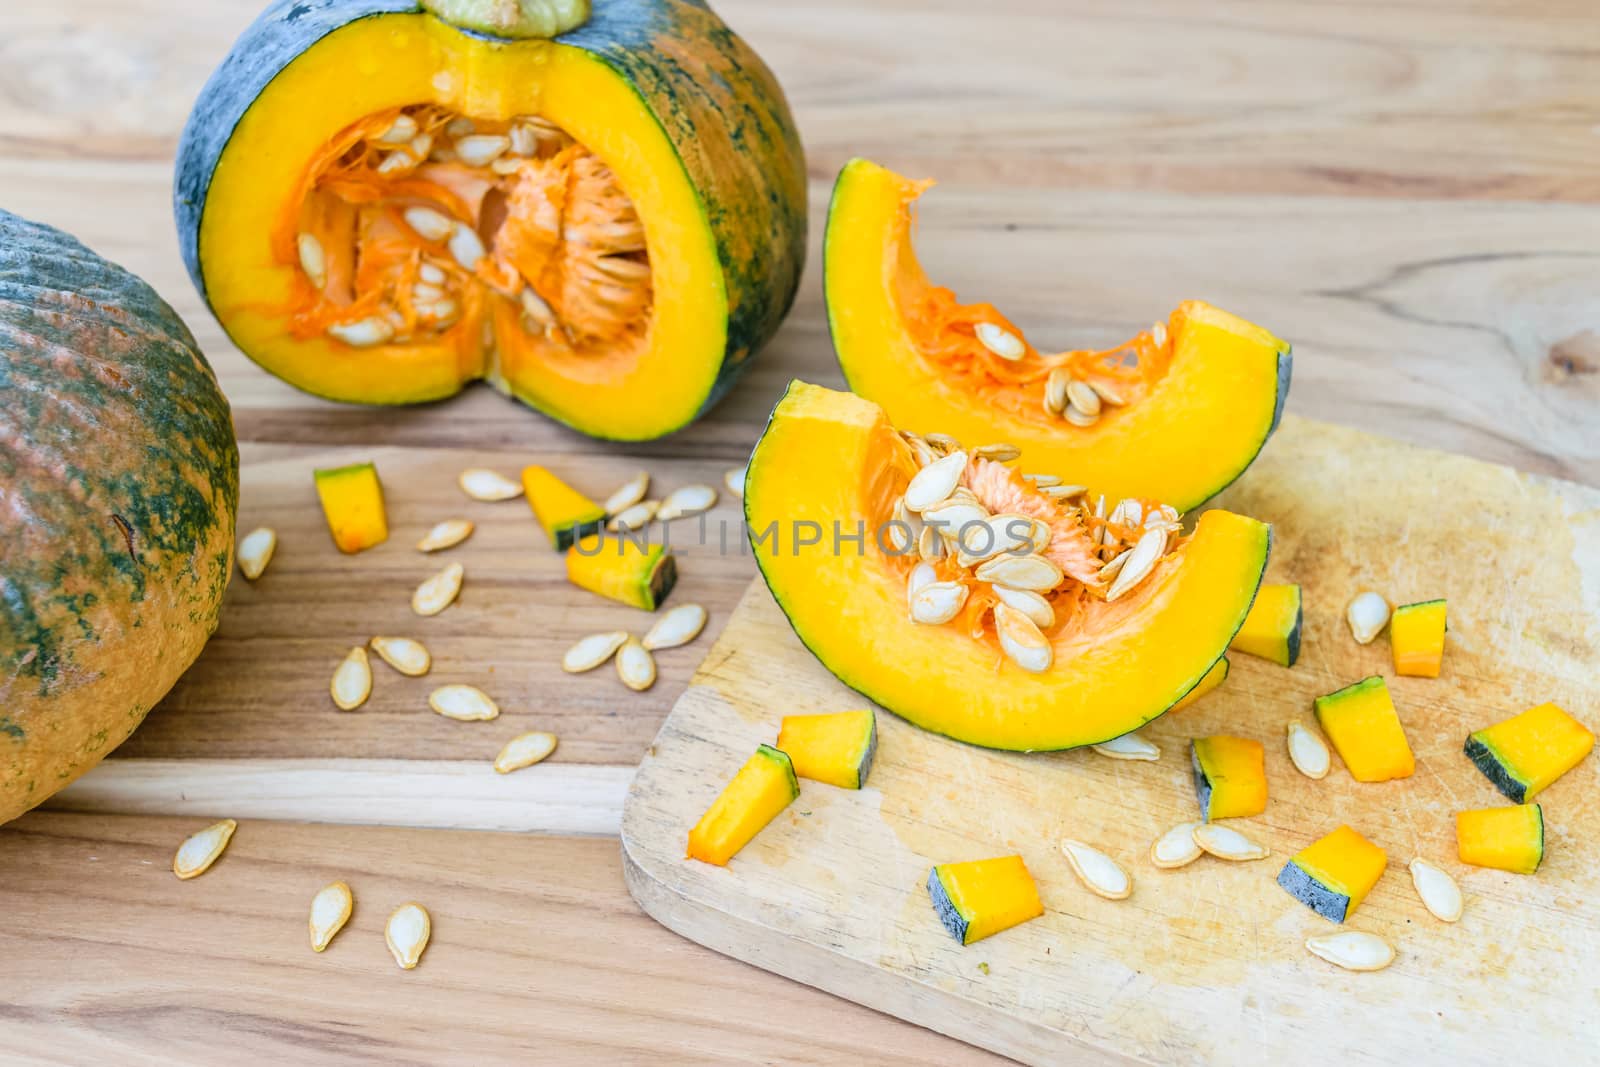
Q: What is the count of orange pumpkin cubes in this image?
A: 14